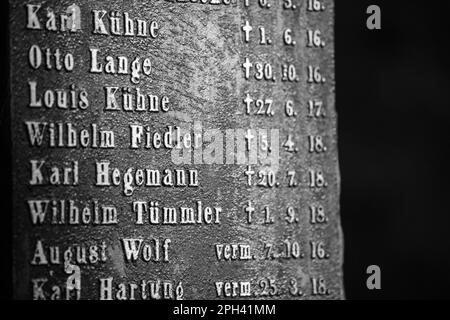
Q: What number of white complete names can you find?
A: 8